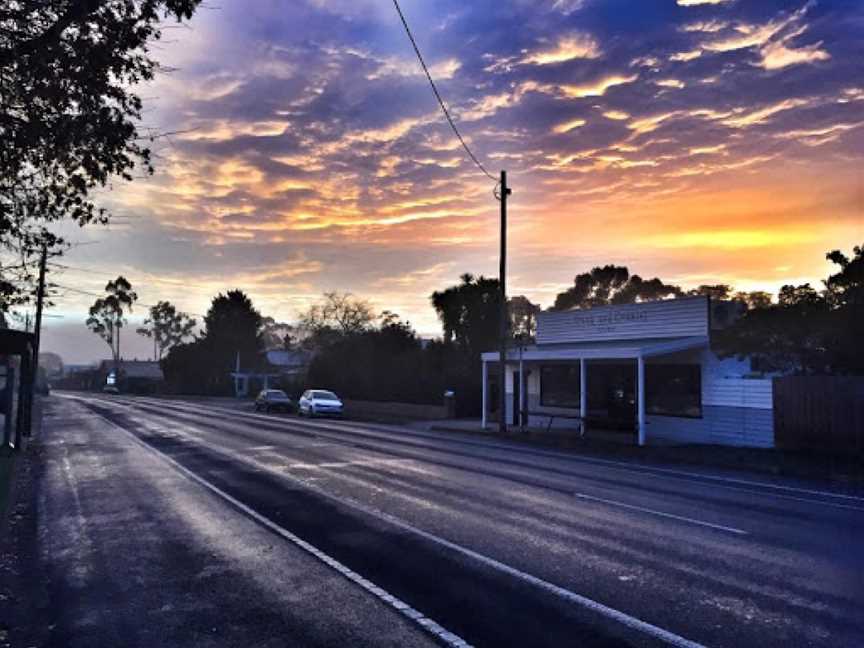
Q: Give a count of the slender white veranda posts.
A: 4